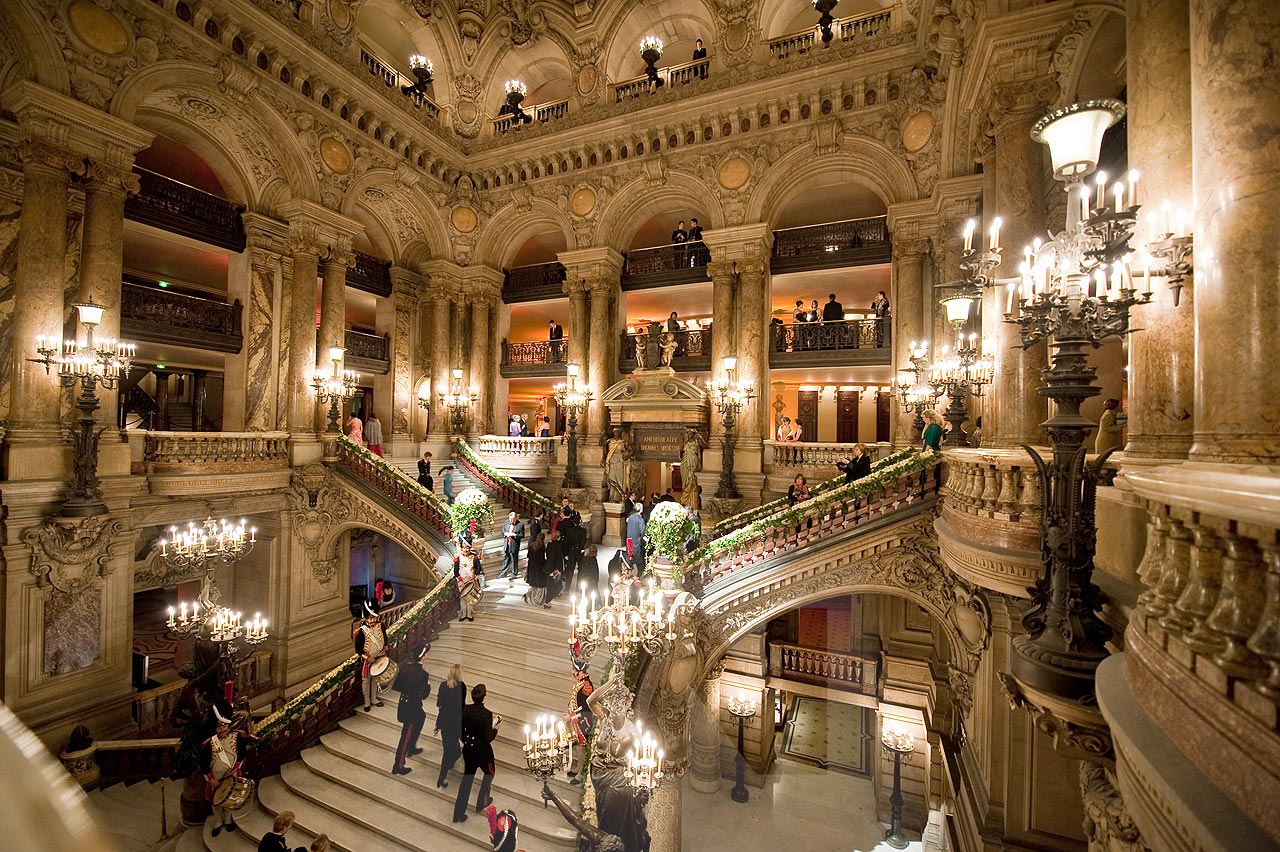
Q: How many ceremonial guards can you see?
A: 6